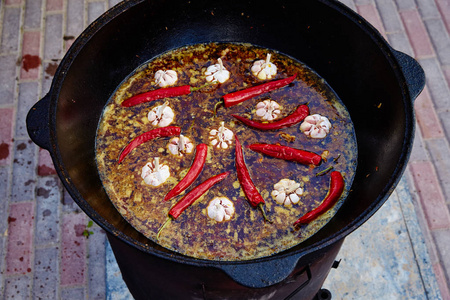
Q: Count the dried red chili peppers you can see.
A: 9